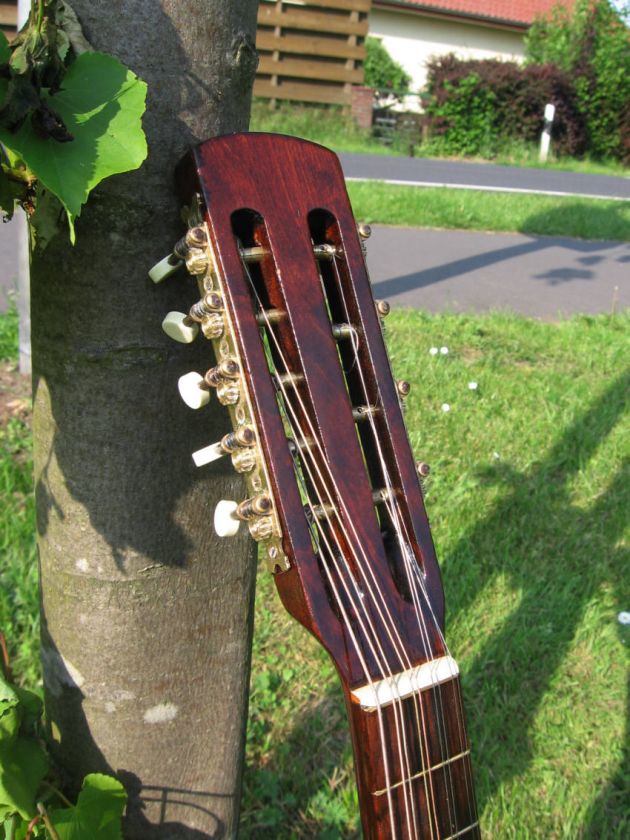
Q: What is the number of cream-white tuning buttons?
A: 5